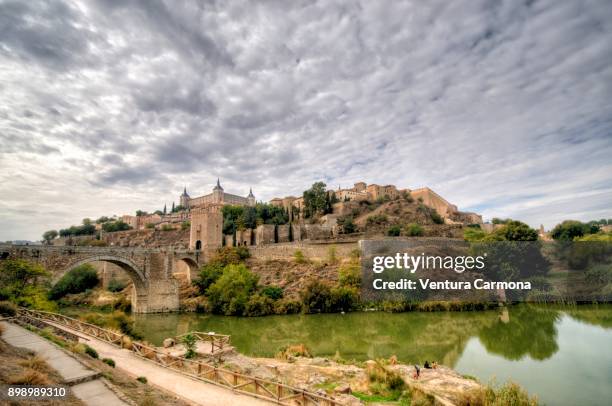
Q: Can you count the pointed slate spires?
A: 3